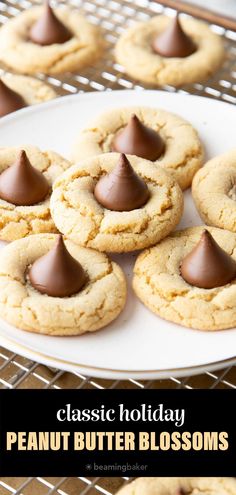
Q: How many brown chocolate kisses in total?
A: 8